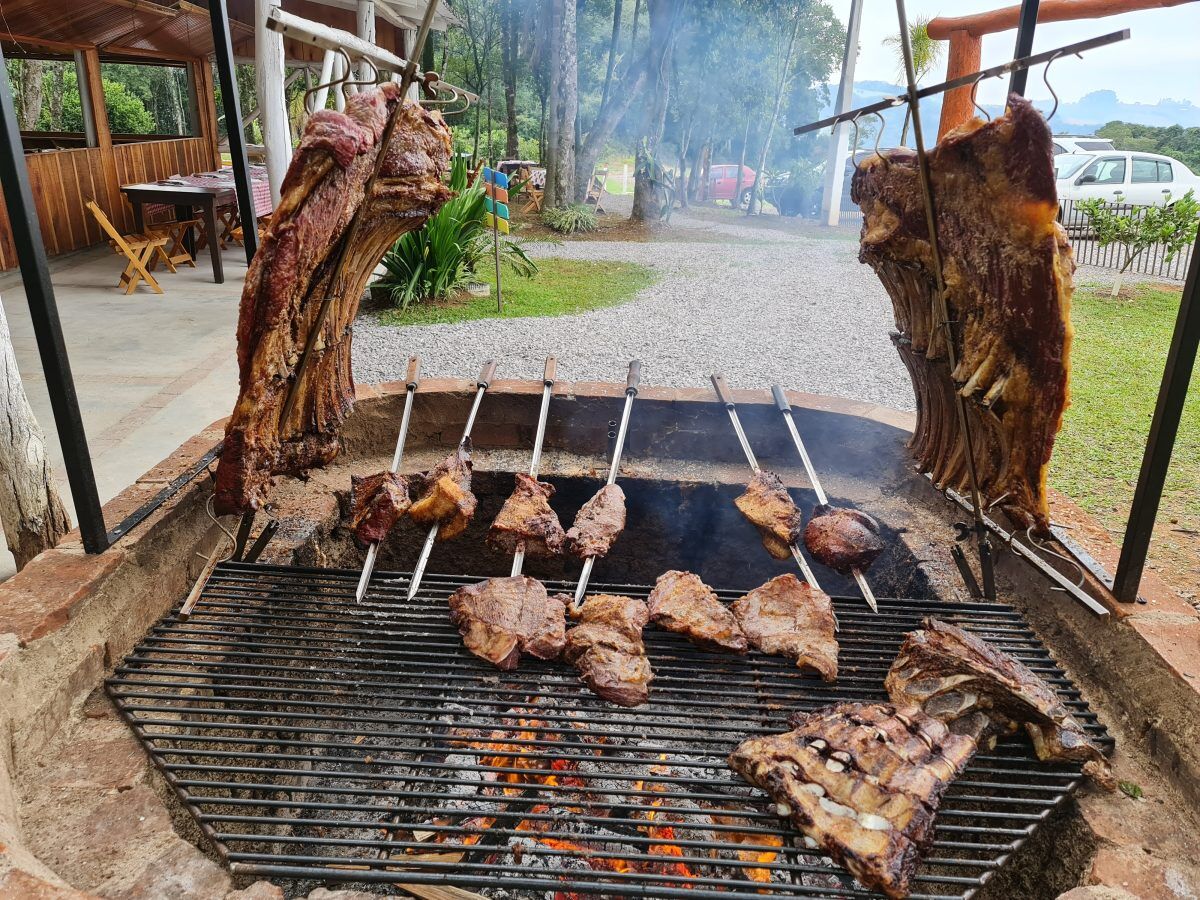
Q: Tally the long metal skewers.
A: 6